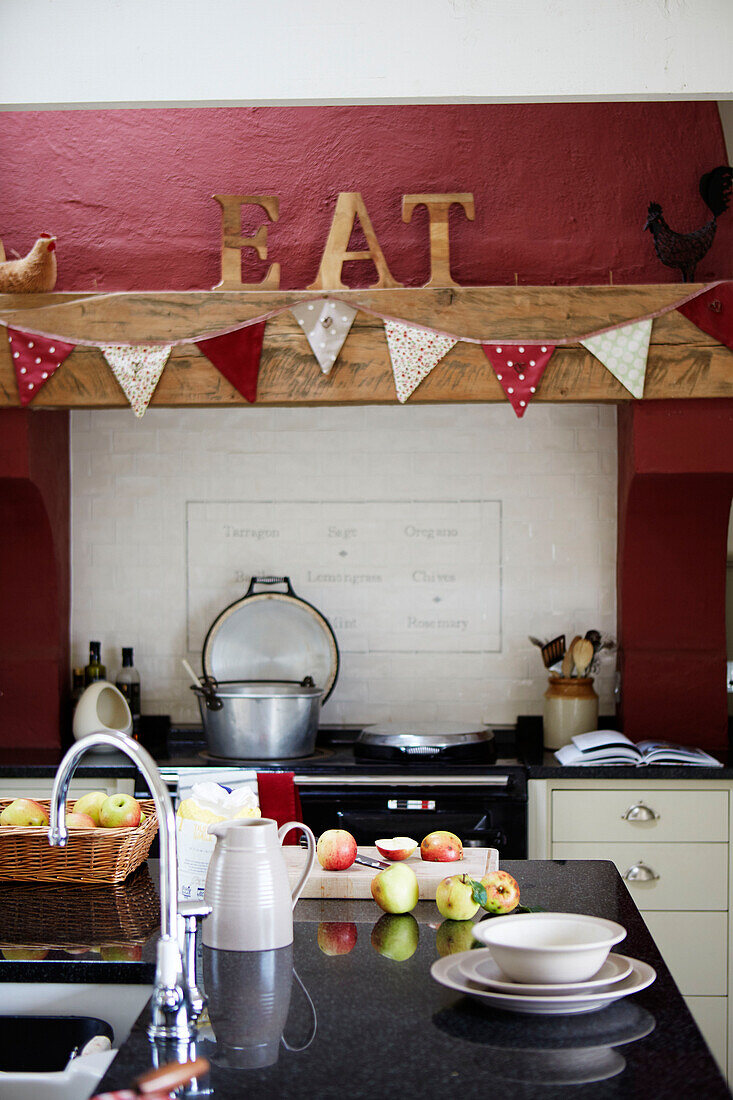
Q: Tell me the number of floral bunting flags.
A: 2